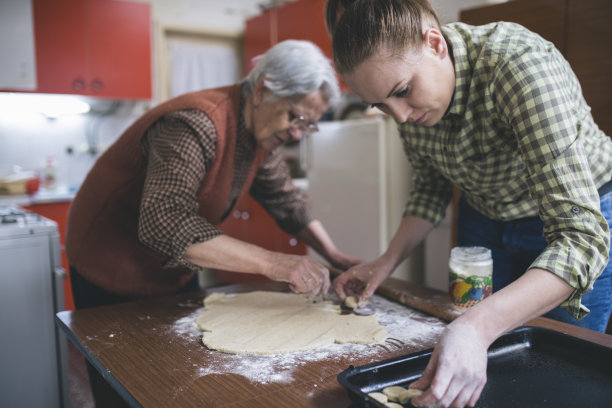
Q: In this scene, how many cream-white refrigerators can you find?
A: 1